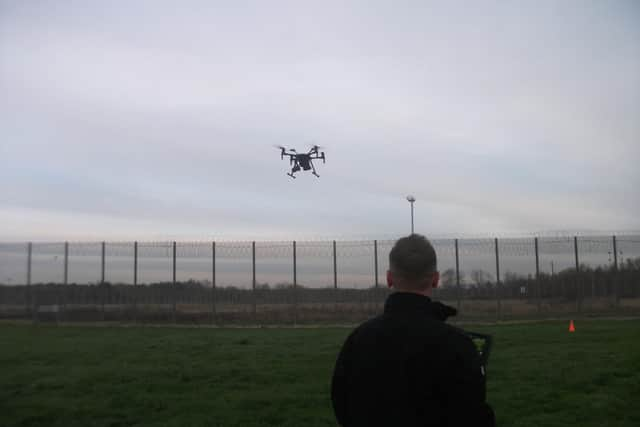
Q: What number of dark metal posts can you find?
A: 15